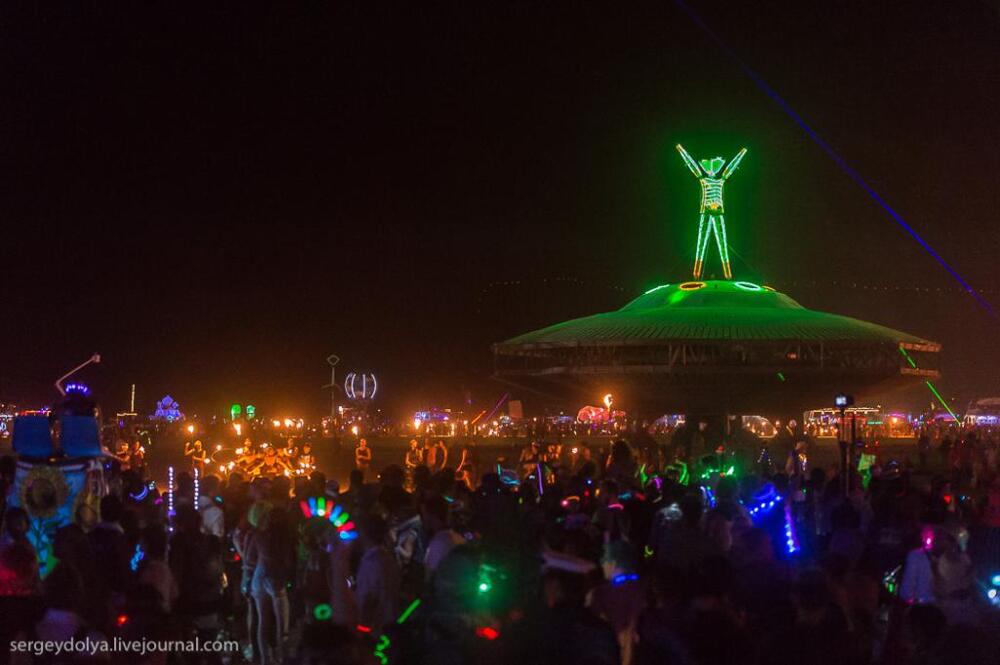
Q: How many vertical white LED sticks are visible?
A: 2